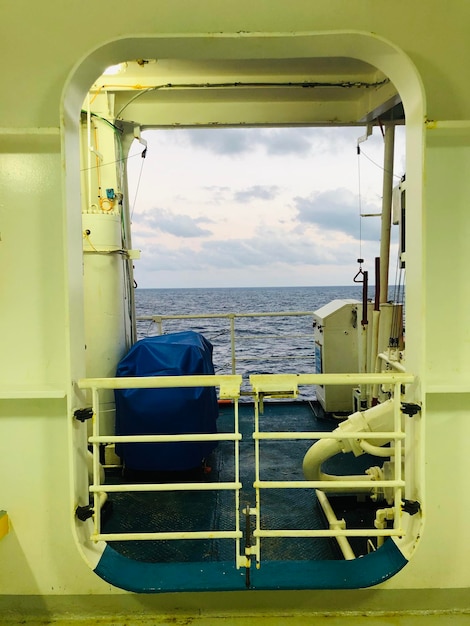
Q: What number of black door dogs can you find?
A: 4